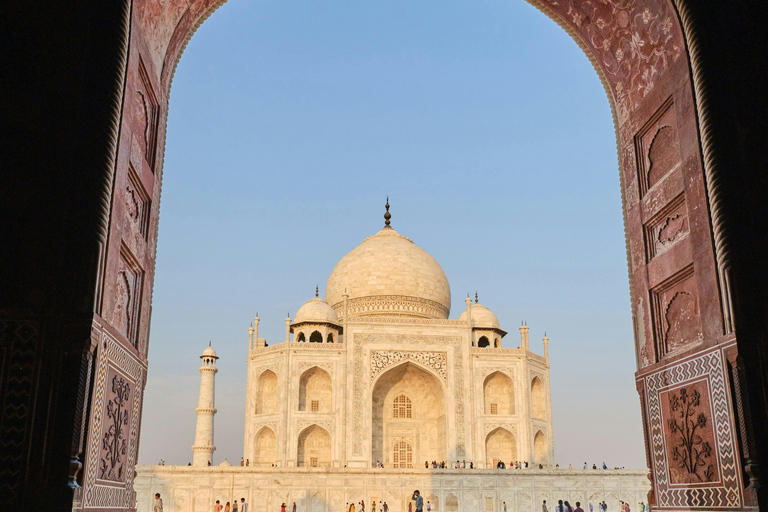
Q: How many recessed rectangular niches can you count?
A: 6